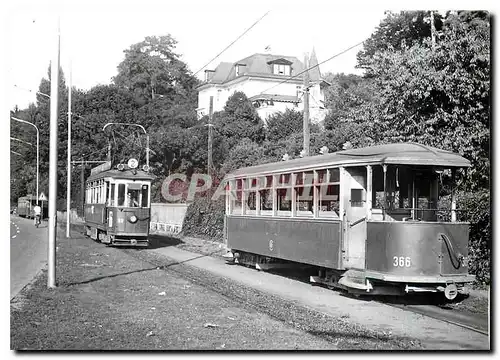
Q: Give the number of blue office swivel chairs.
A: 0